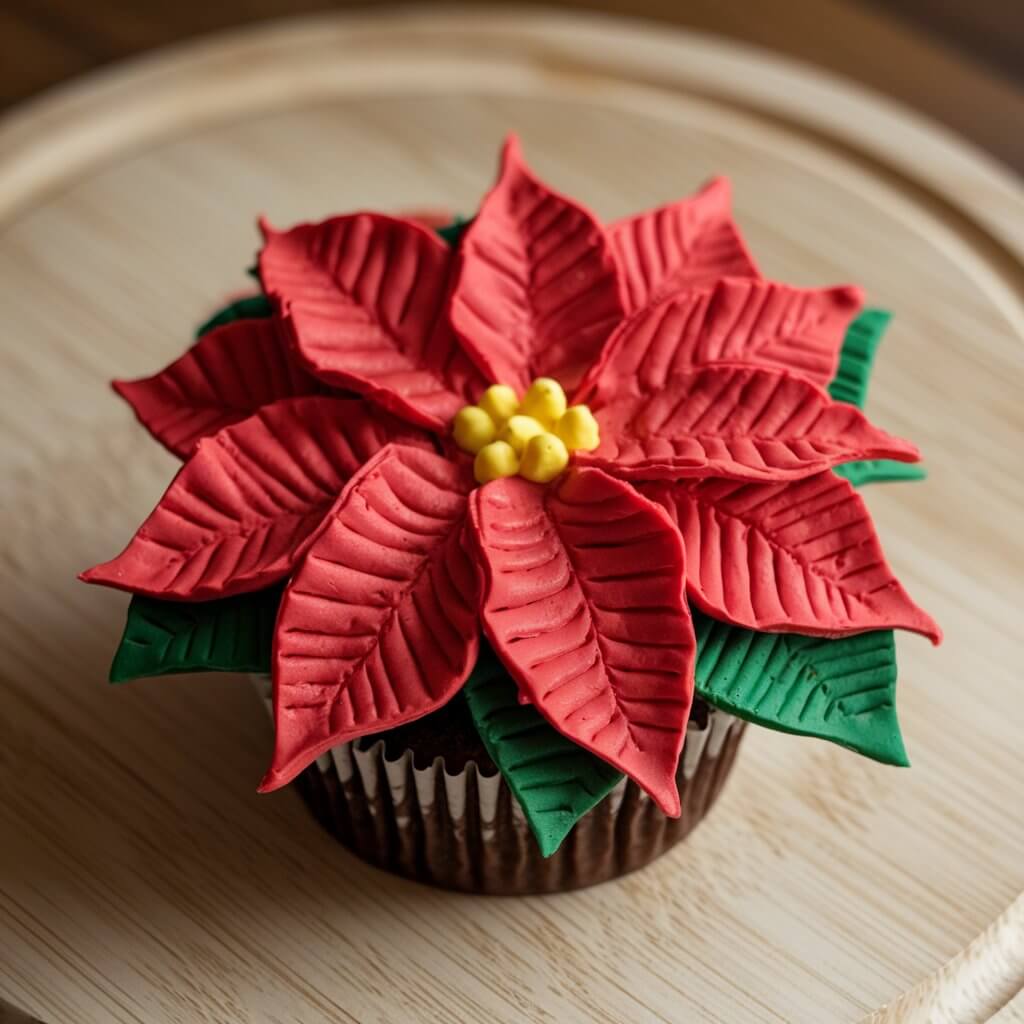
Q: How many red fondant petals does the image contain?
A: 10